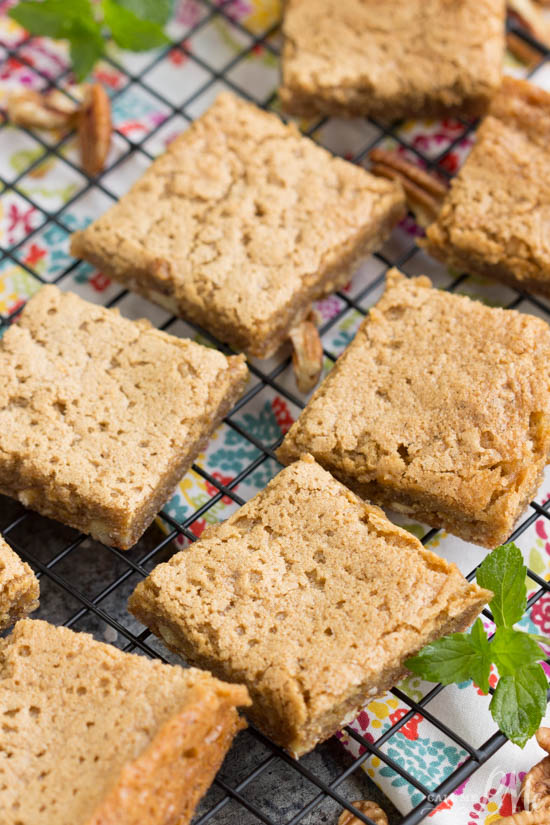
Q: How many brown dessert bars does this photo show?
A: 8